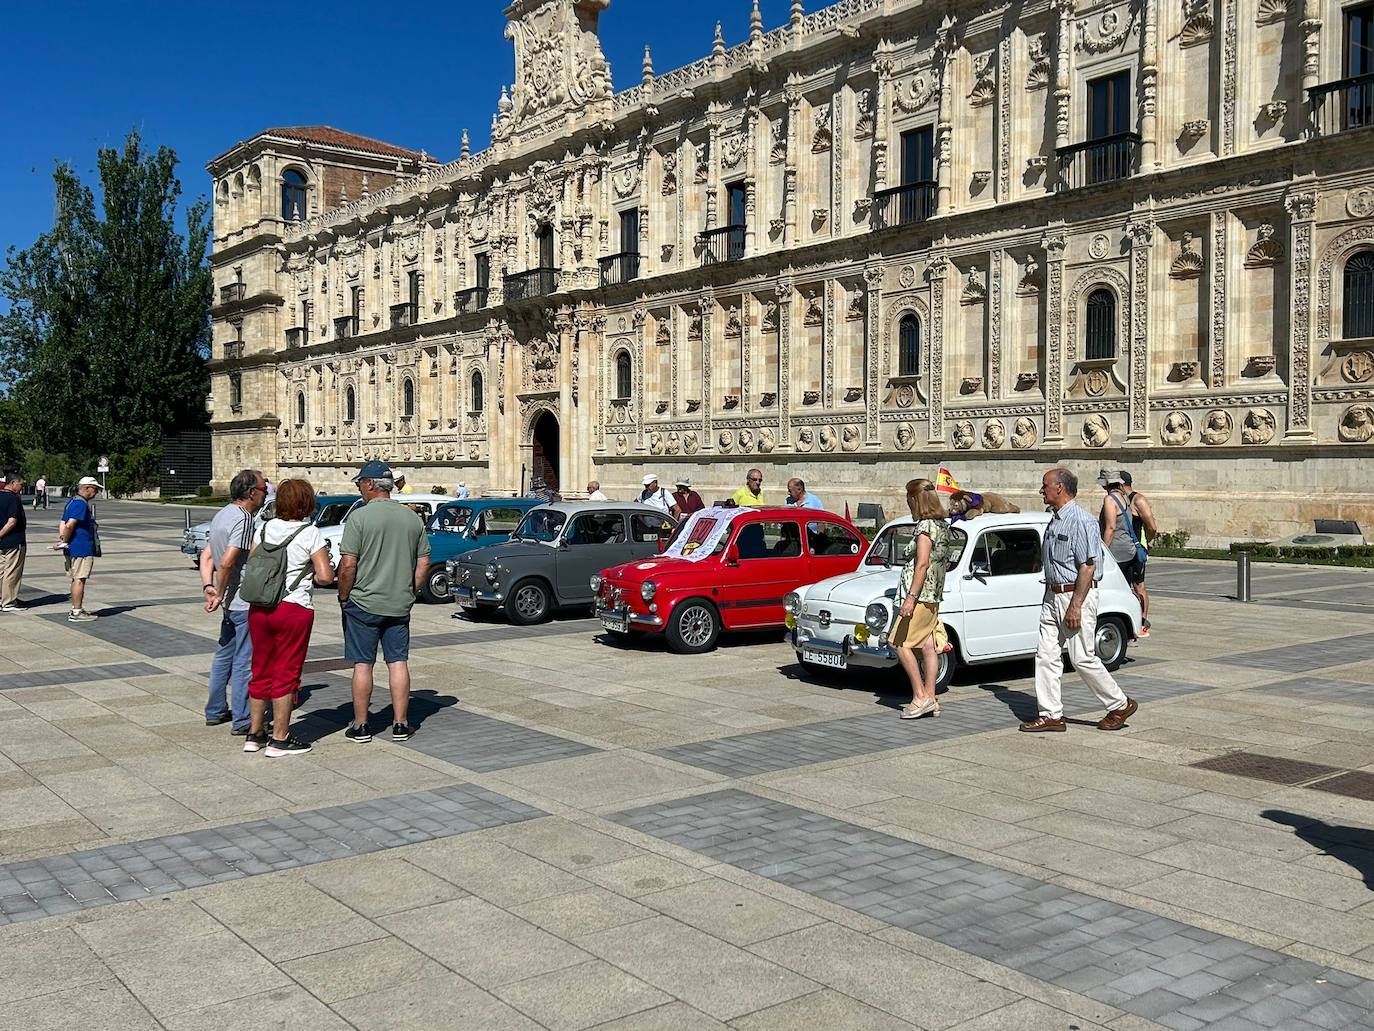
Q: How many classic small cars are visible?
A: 7